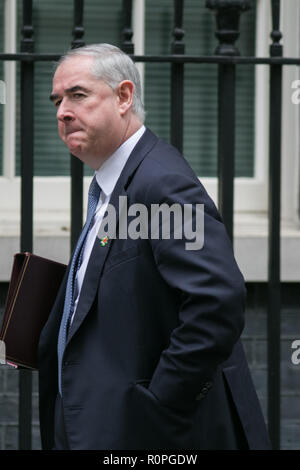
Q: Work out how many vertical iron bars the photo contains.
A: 6